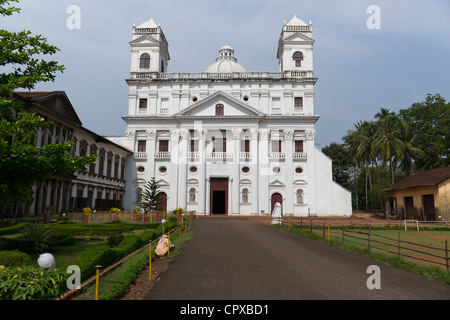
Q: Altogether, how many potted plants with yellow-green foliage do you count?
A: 4